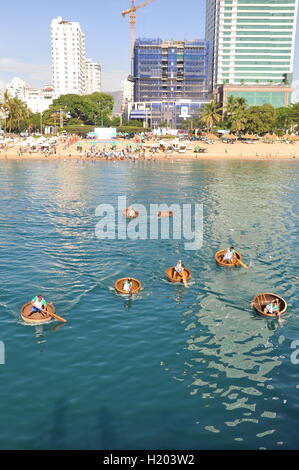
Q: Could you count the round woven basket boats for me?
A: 7